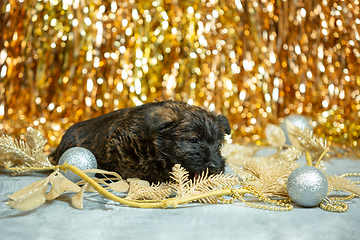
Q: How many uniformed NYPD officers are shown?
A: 0